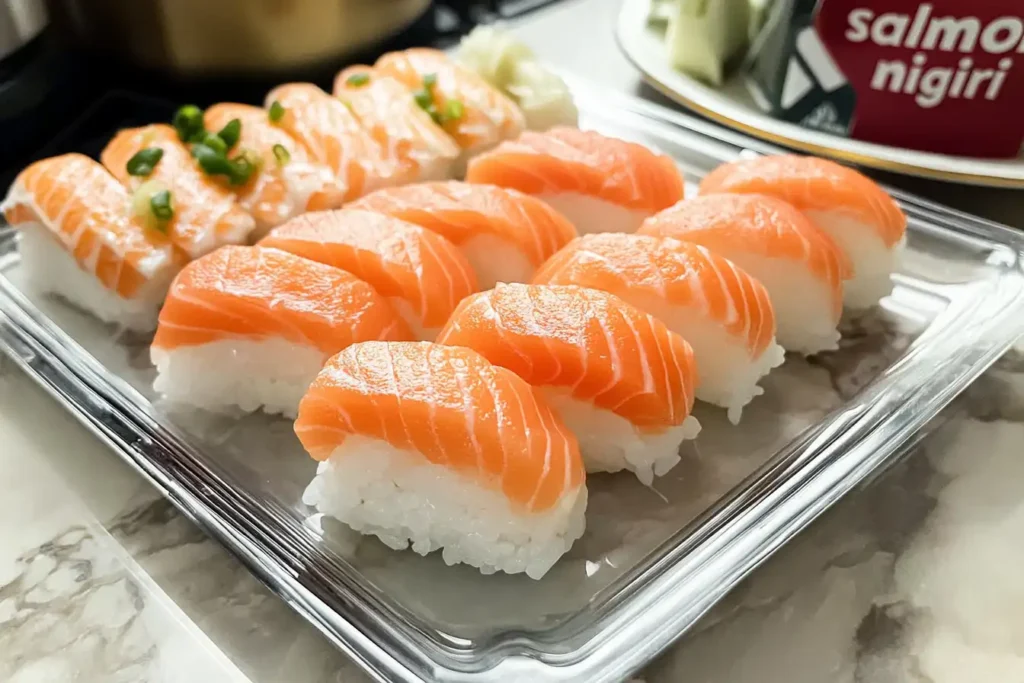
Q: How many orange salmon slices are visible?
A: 15